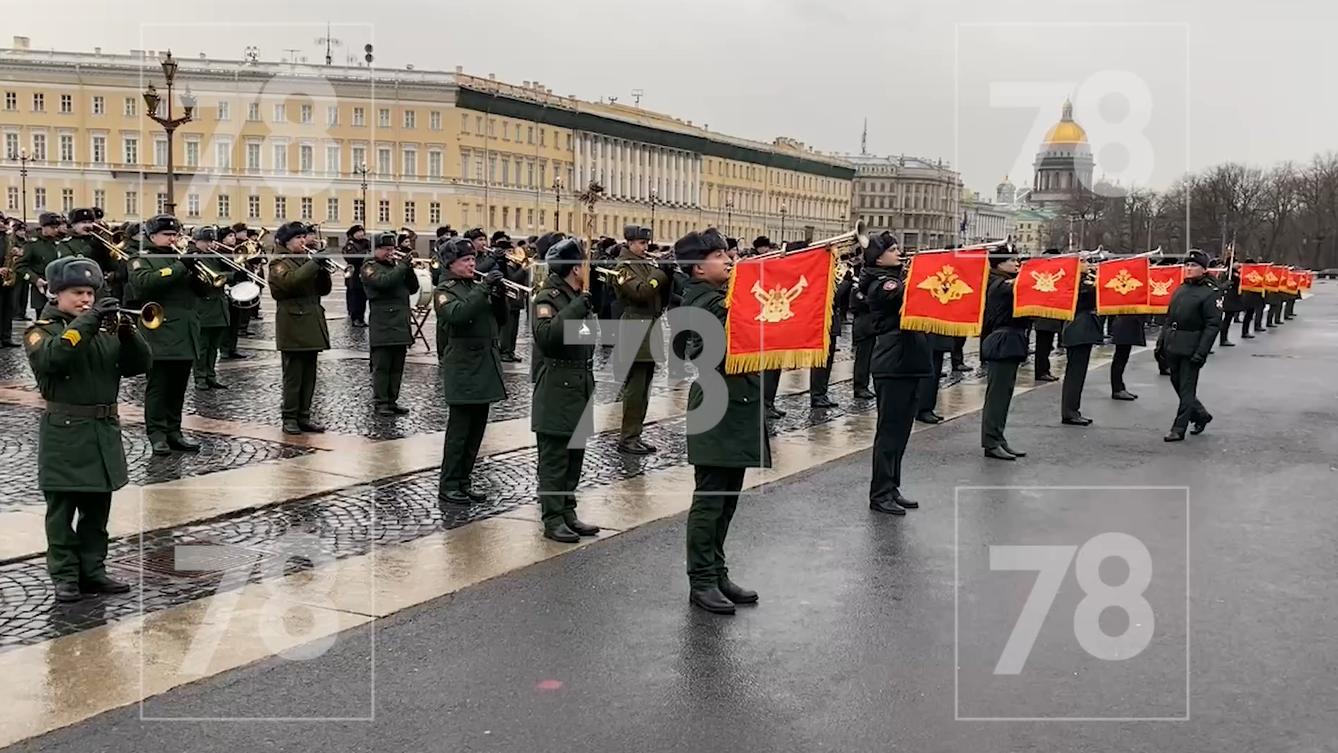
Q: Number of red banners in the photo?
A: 11